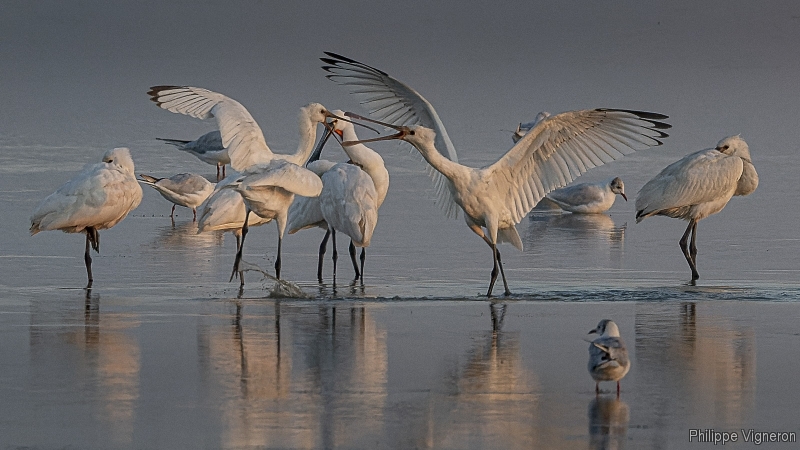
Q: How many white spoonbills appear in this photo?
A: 7